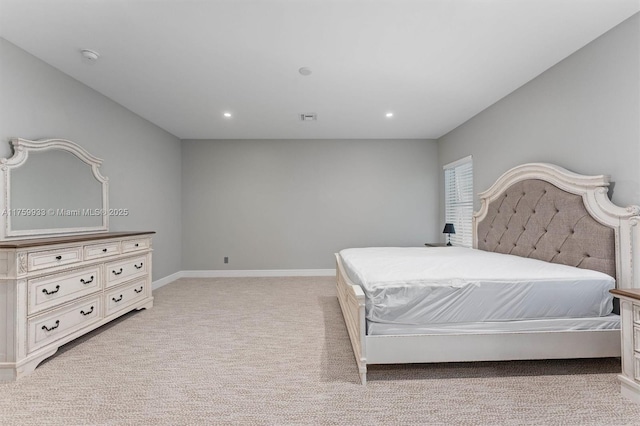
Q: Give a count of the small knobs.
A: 3